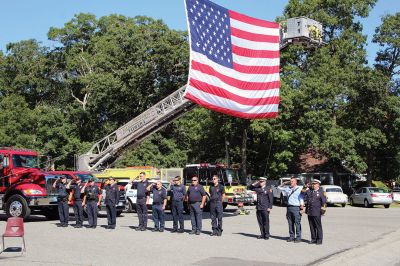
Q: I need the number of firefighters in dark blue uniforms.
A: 11